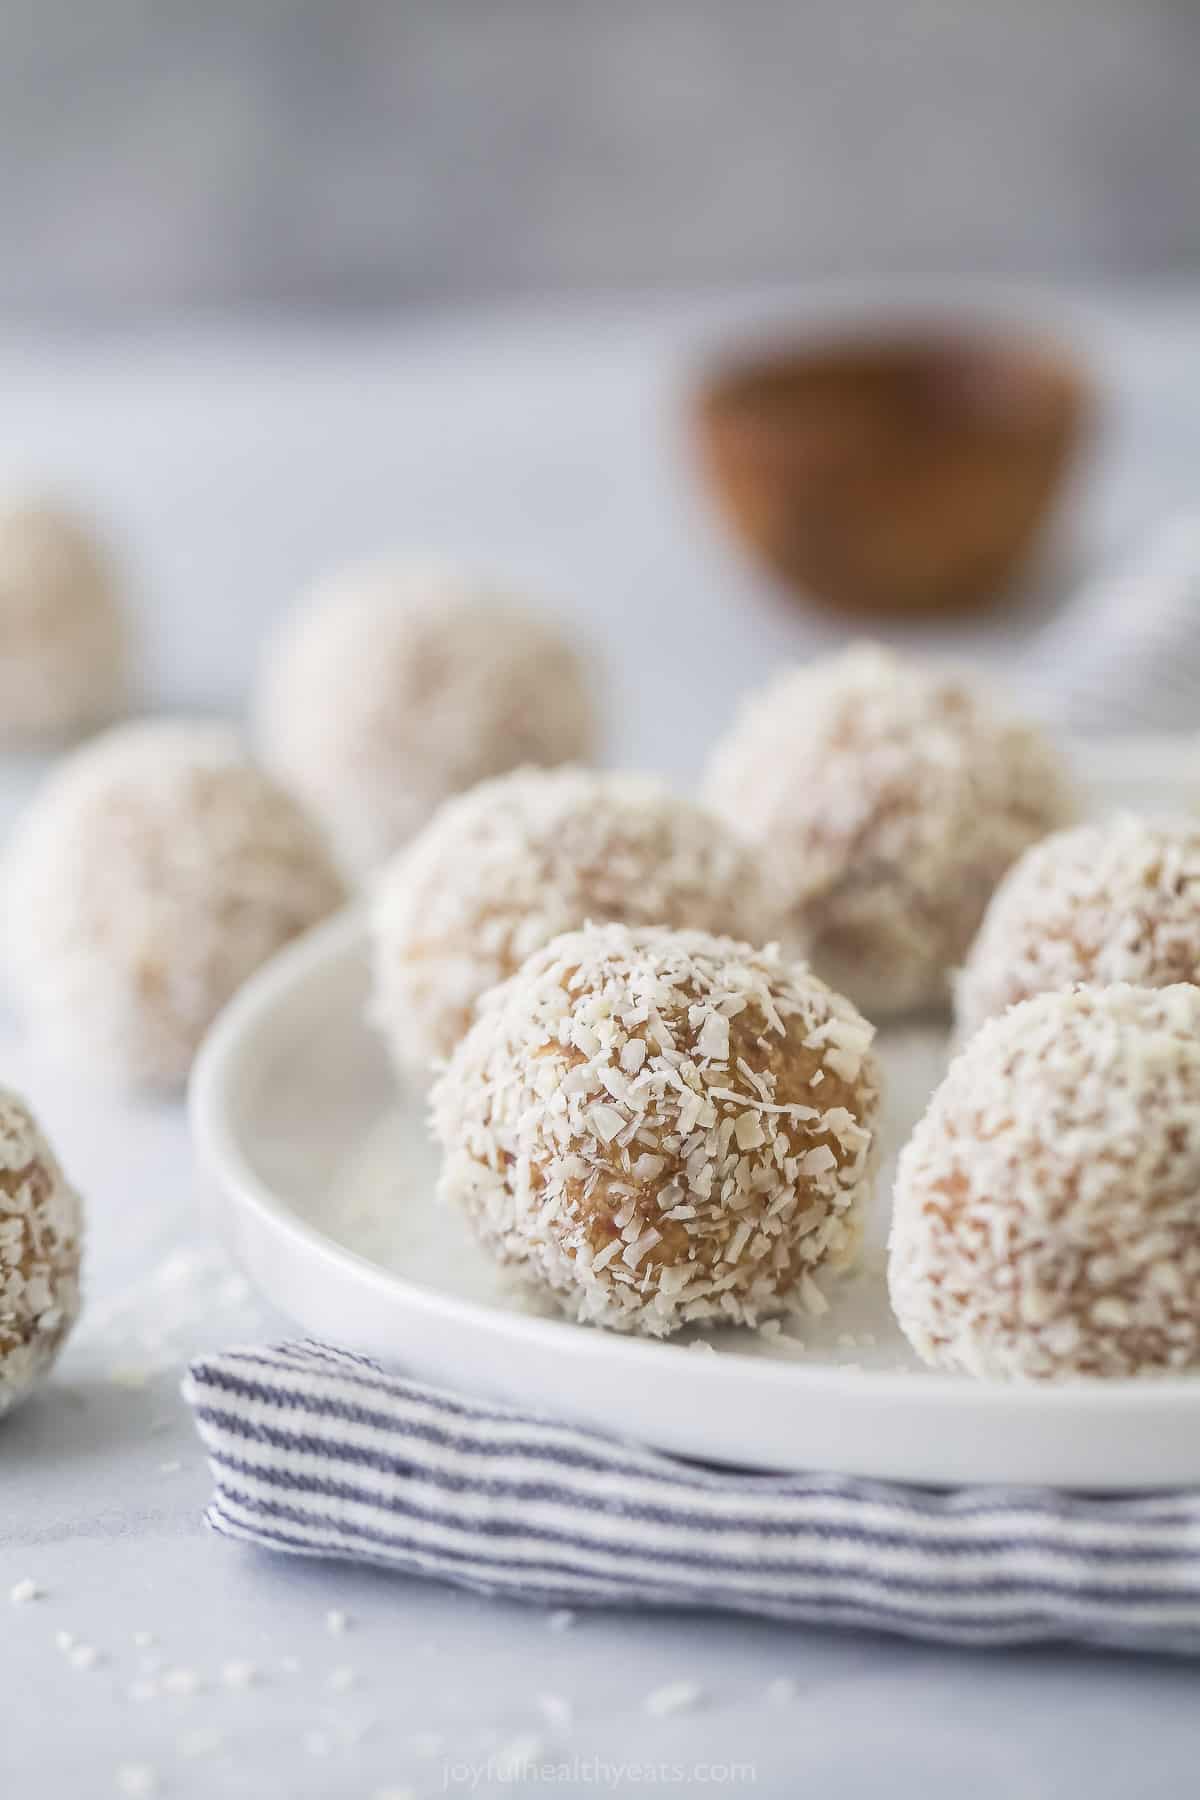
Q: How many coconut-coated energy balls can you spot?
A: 9